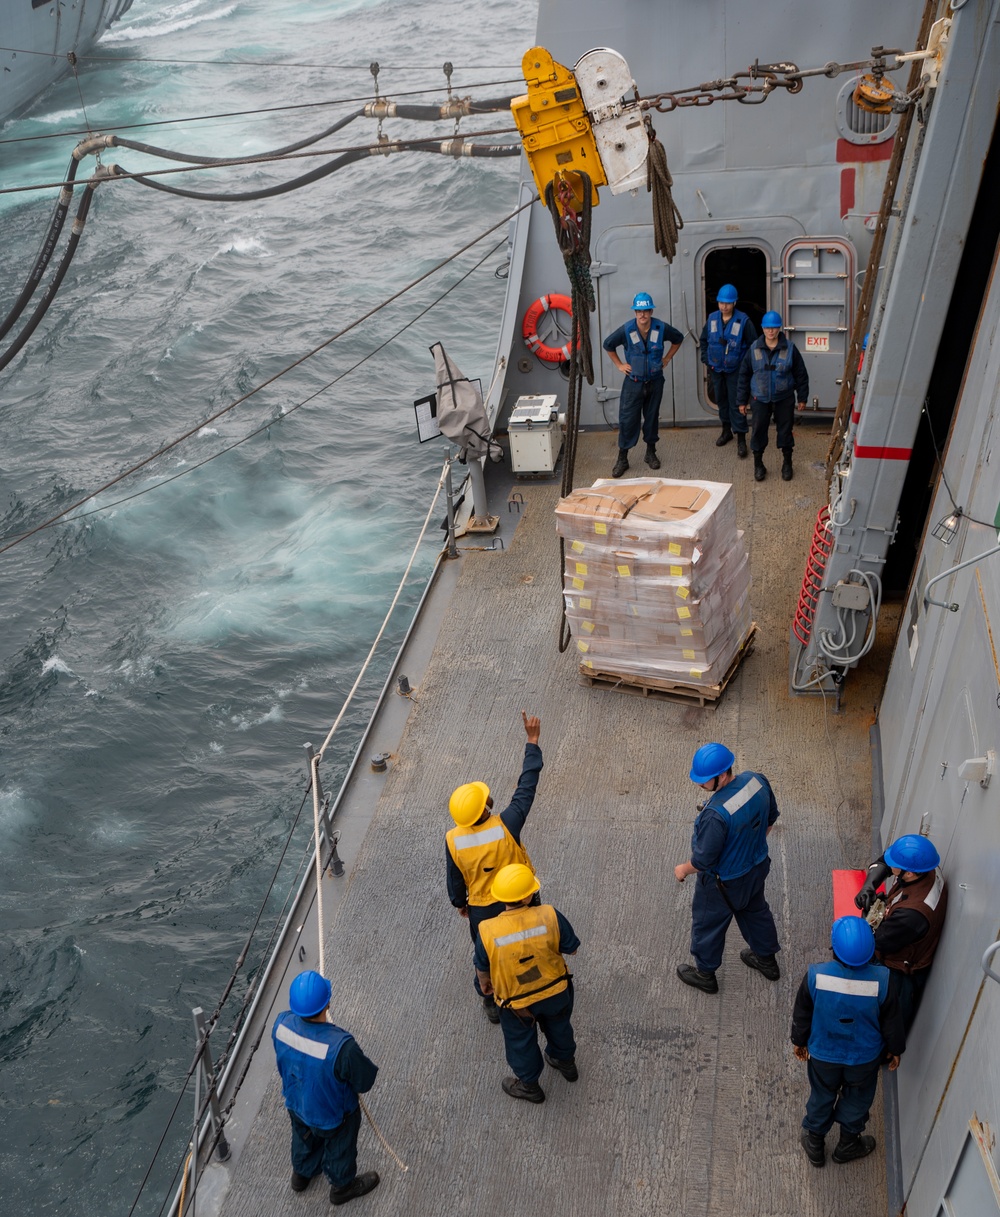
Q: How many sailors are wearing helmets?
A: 9